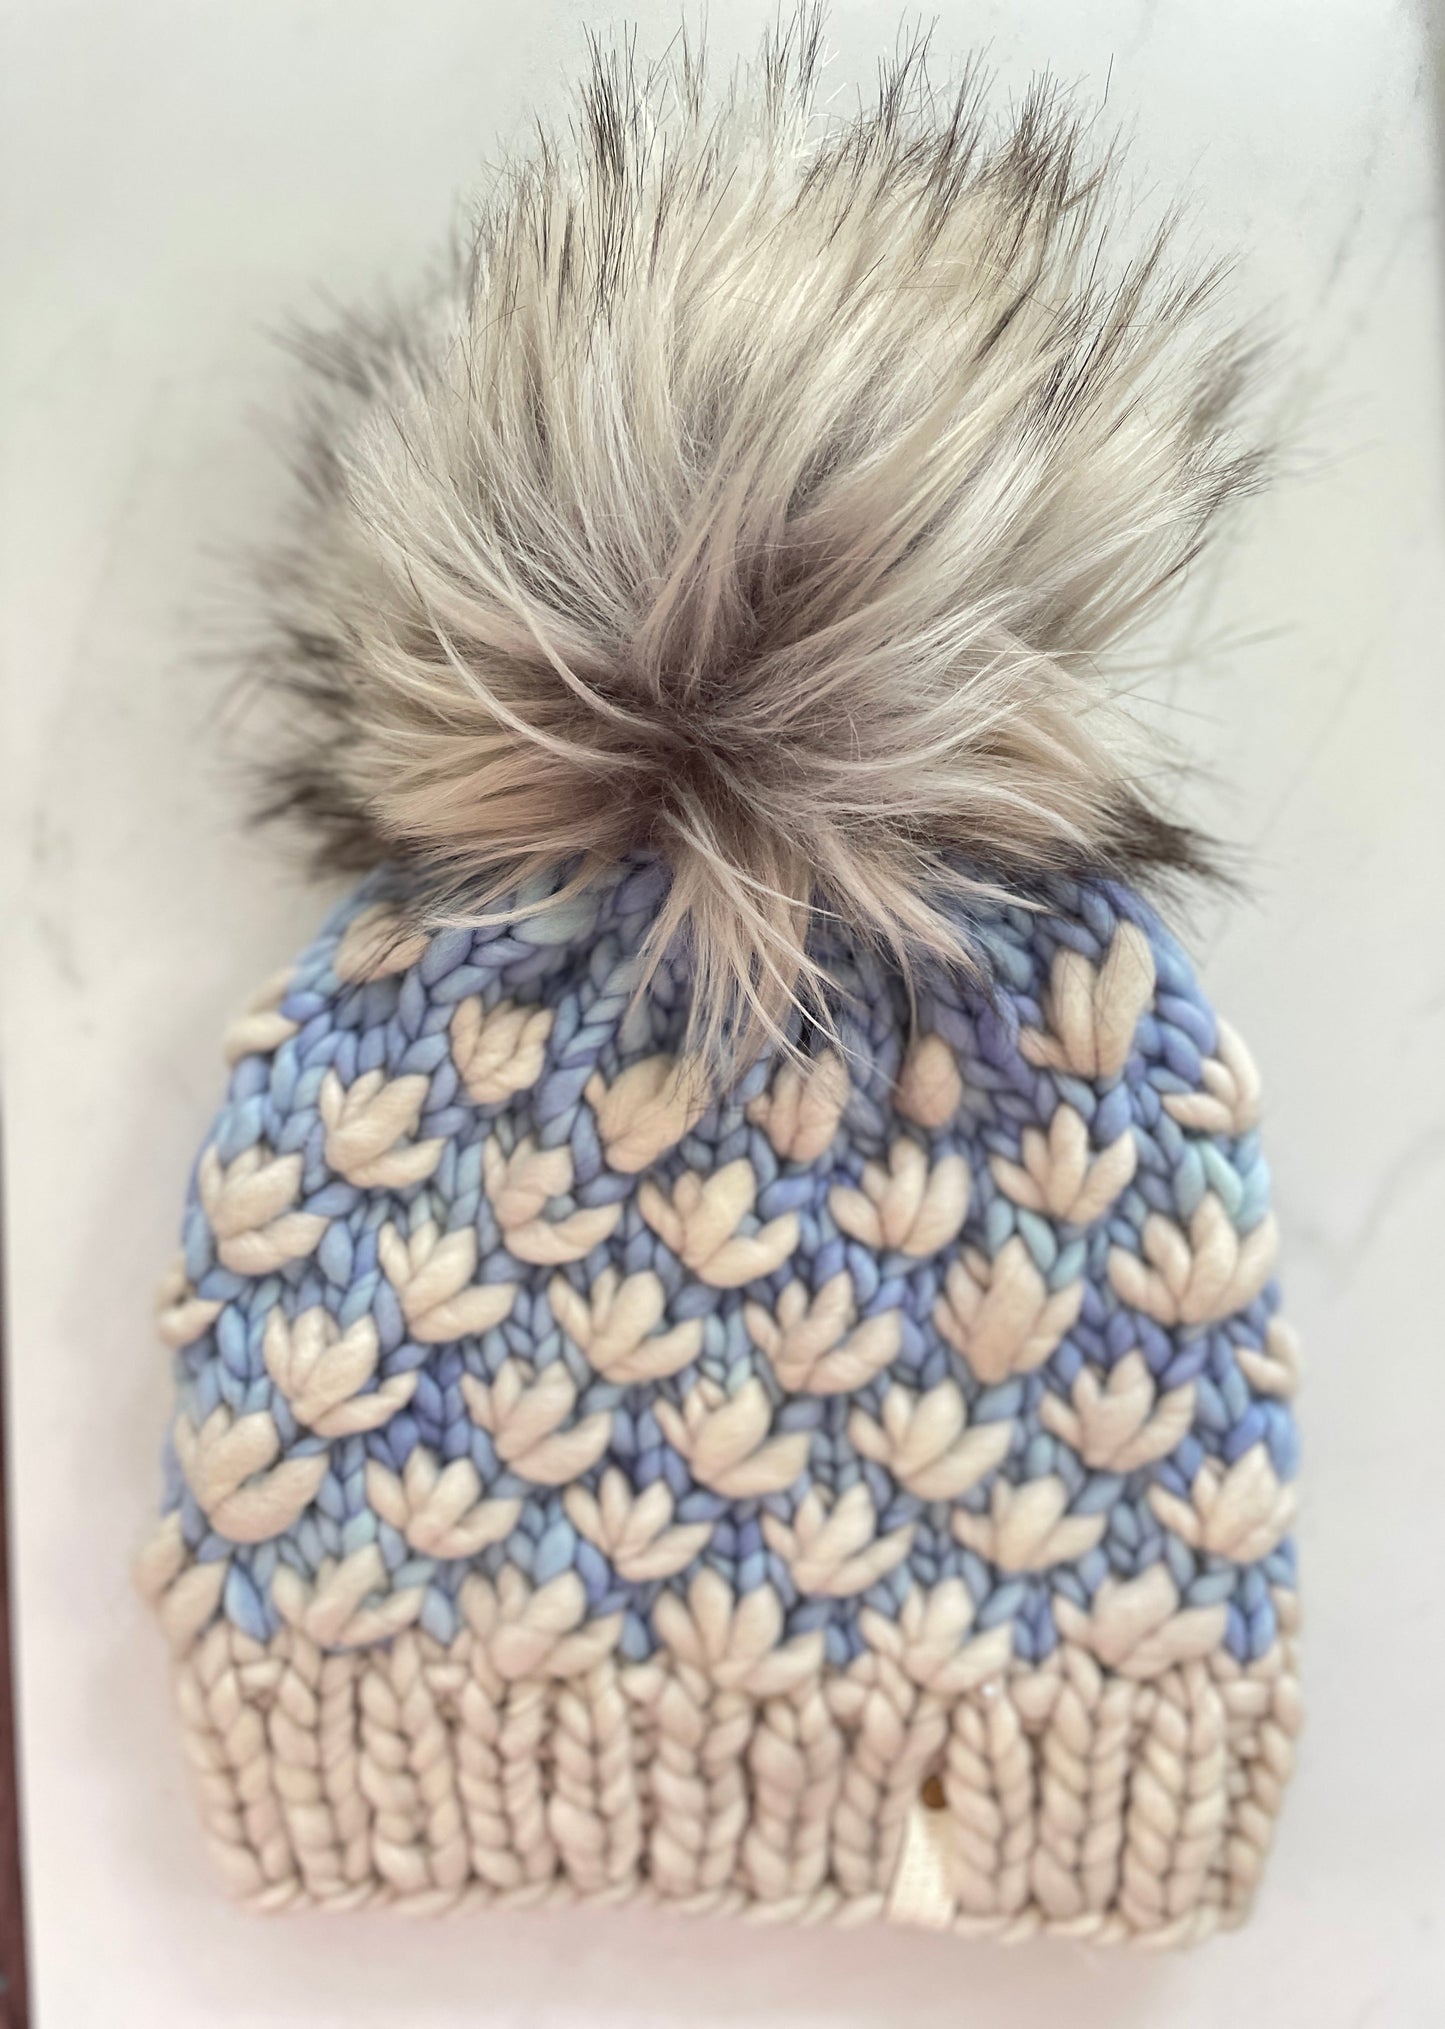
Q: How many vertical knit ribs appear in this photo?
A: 12